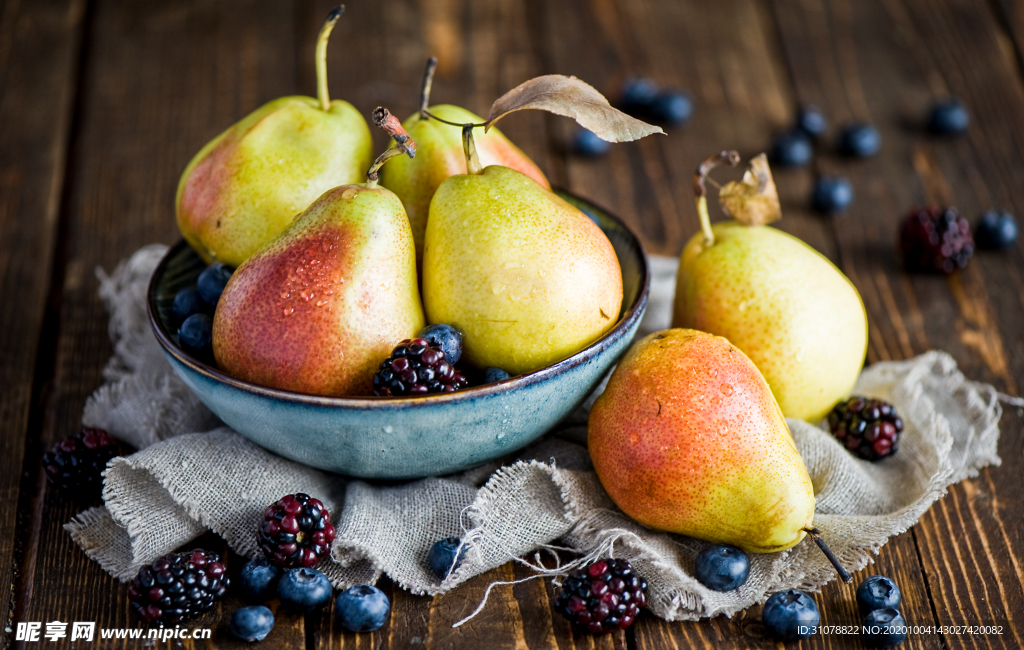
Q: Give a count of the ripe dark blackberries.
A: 7